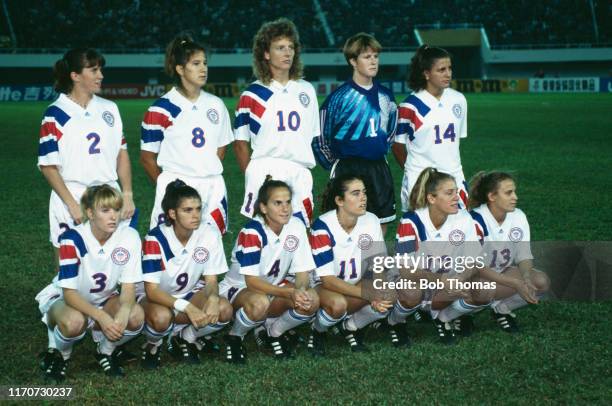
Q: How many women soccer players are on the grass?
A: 11